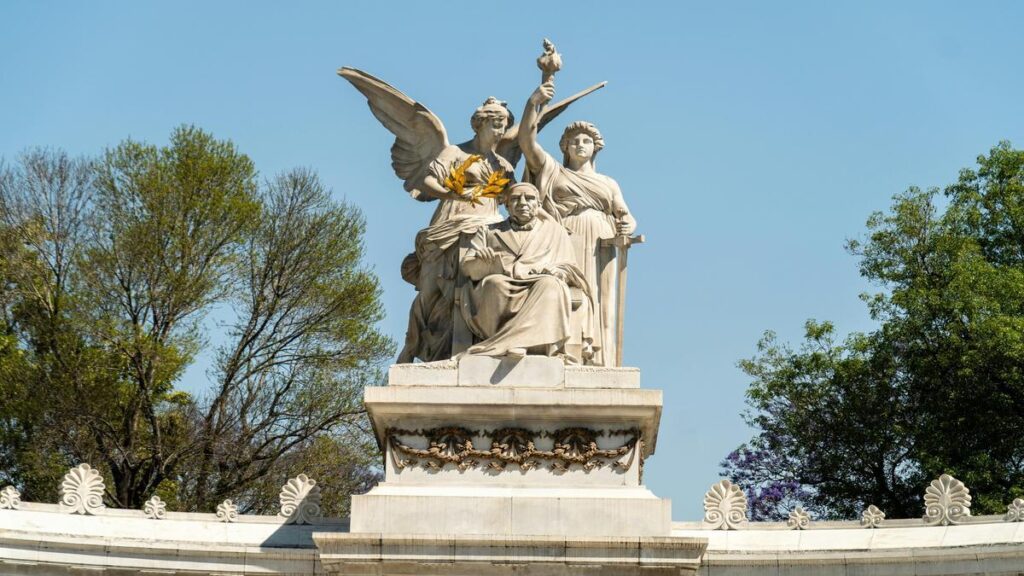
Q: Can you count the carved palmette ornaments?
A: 10